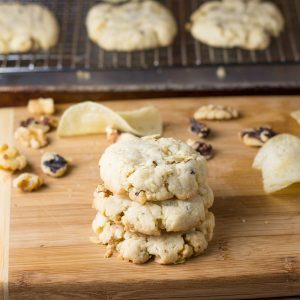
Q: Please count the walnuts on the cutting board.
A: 11